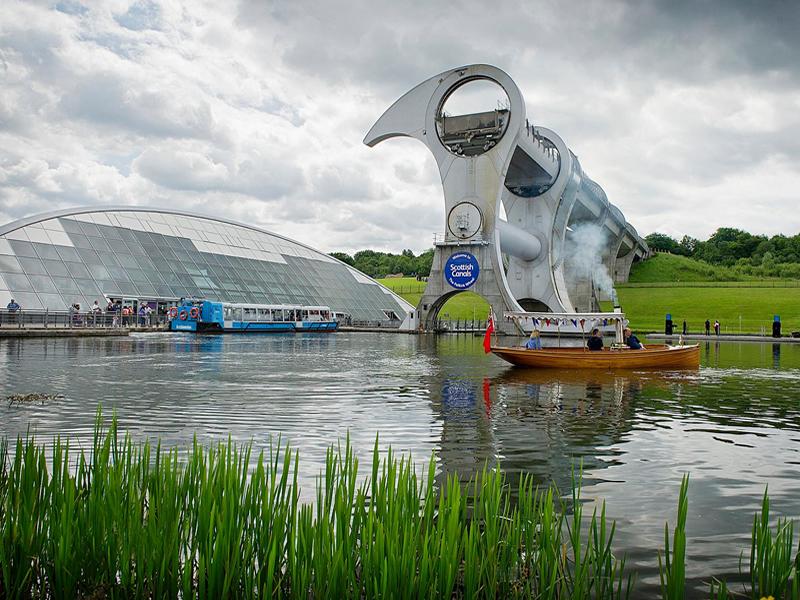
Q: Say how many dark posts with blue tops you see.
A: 2